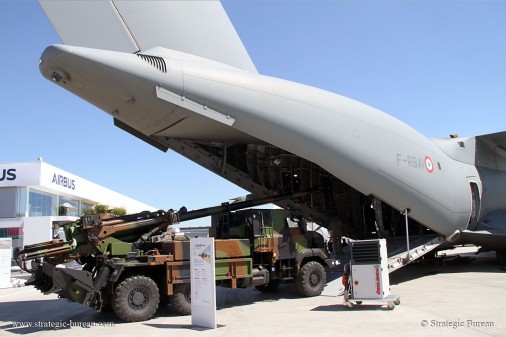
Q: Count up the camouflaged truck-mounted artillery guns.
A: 1